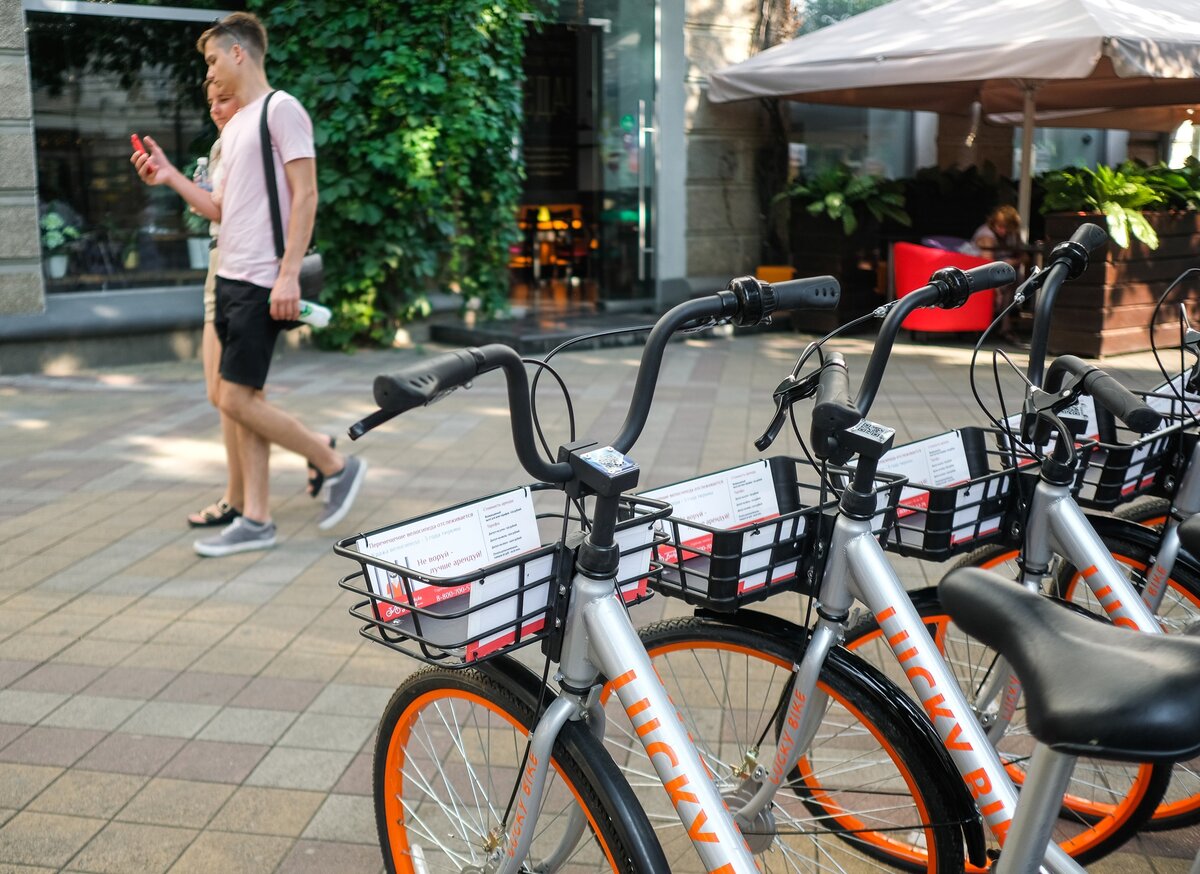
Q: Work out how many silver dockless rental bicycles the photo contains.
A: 4